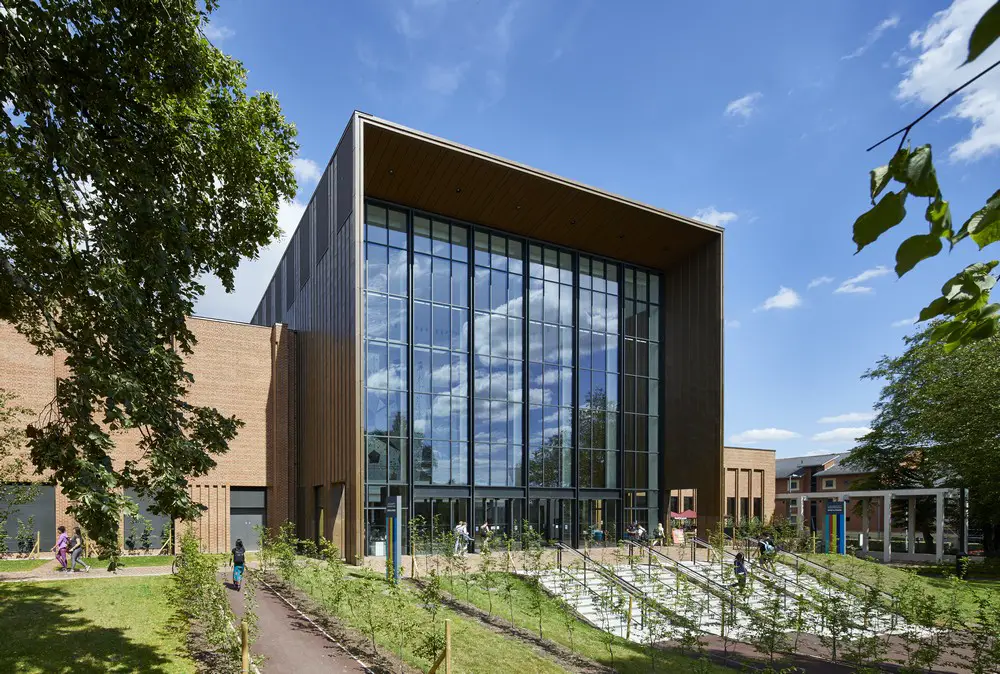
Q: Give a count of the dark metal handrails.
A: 4